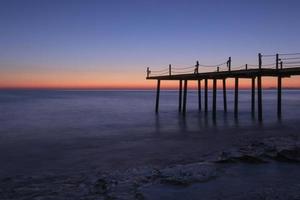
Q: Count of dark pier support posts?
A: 11